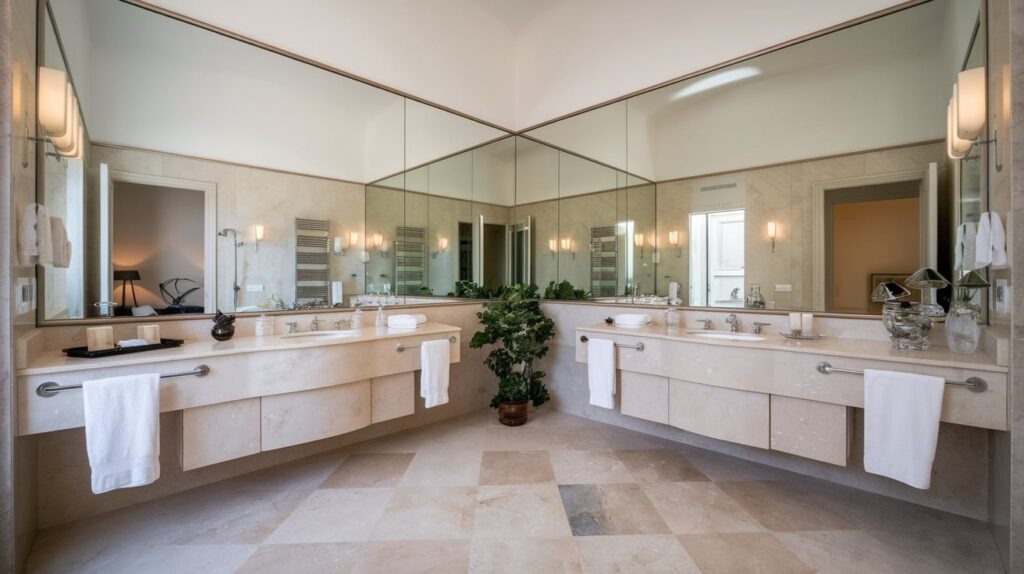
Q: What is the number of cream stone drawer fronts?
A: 6